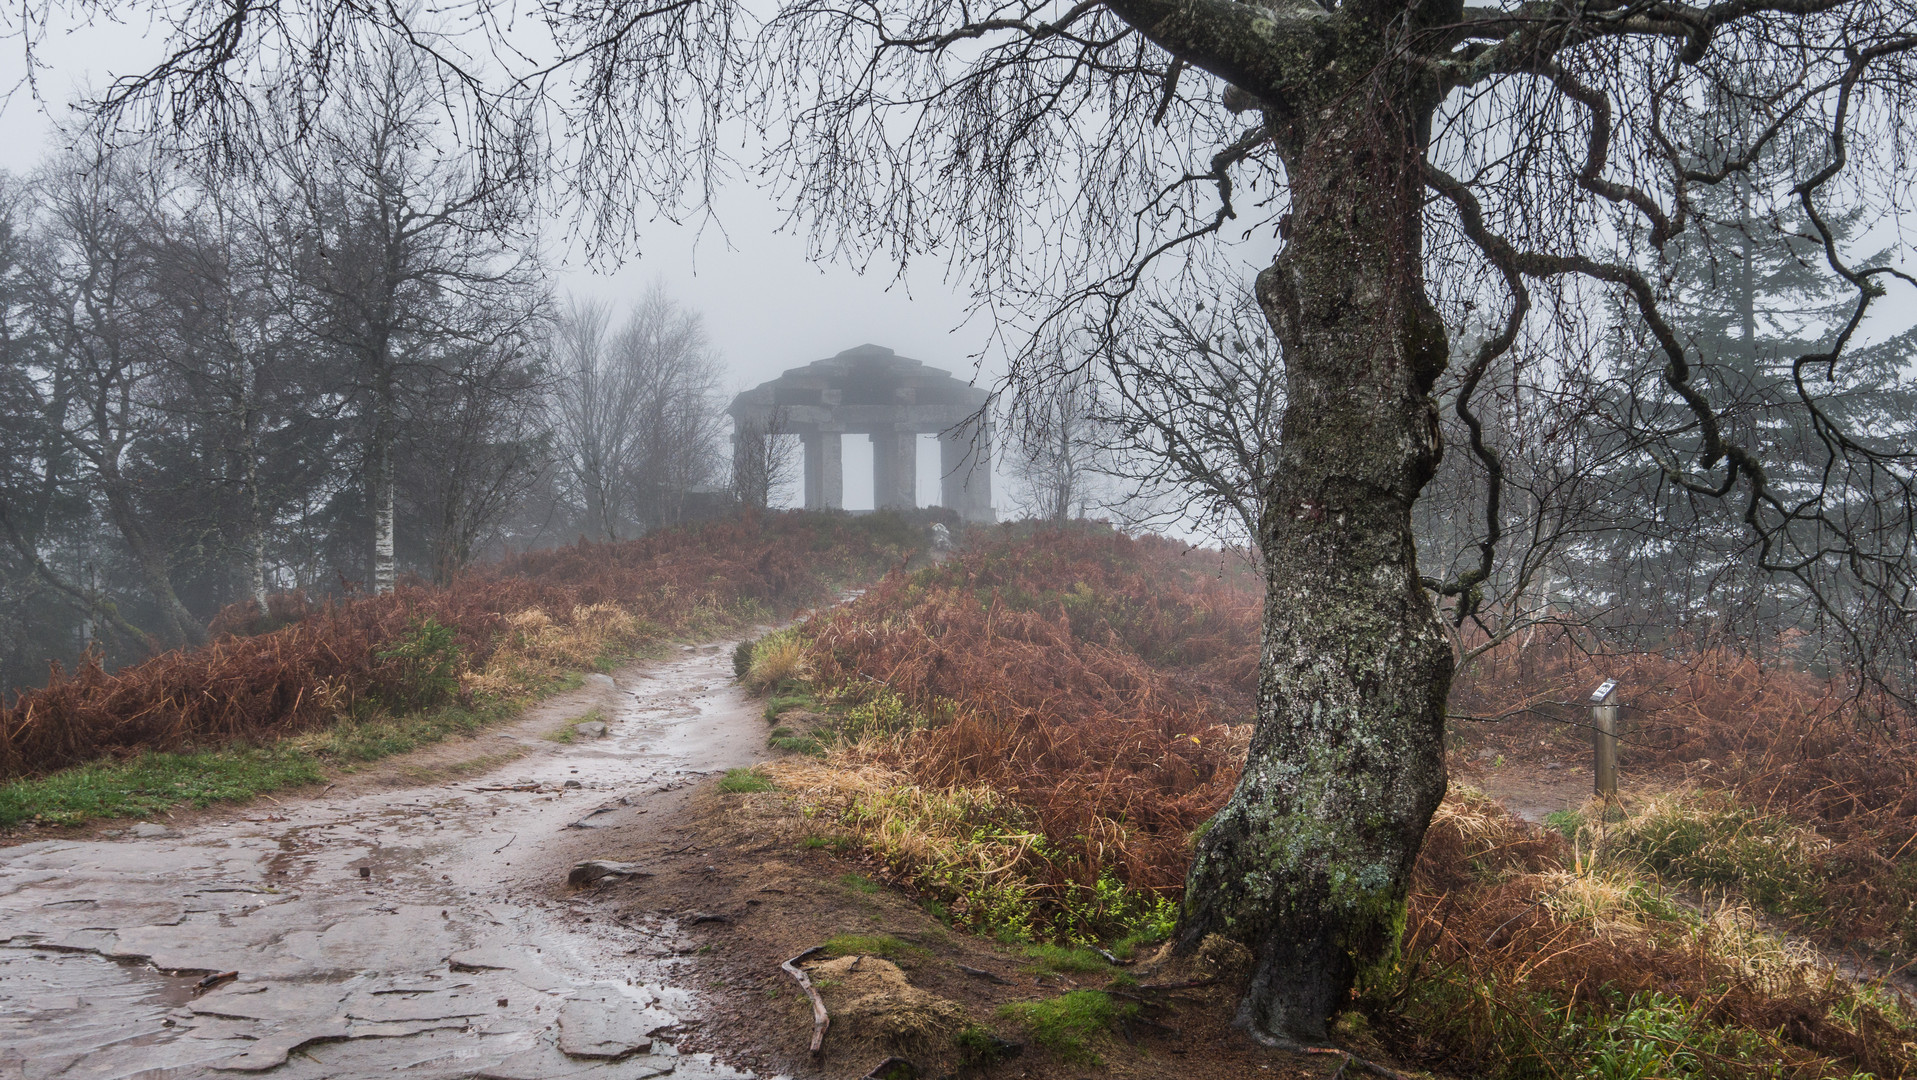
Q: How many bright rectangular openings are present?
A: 3